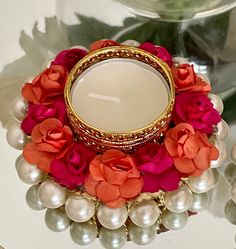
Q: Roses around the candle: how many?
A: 12